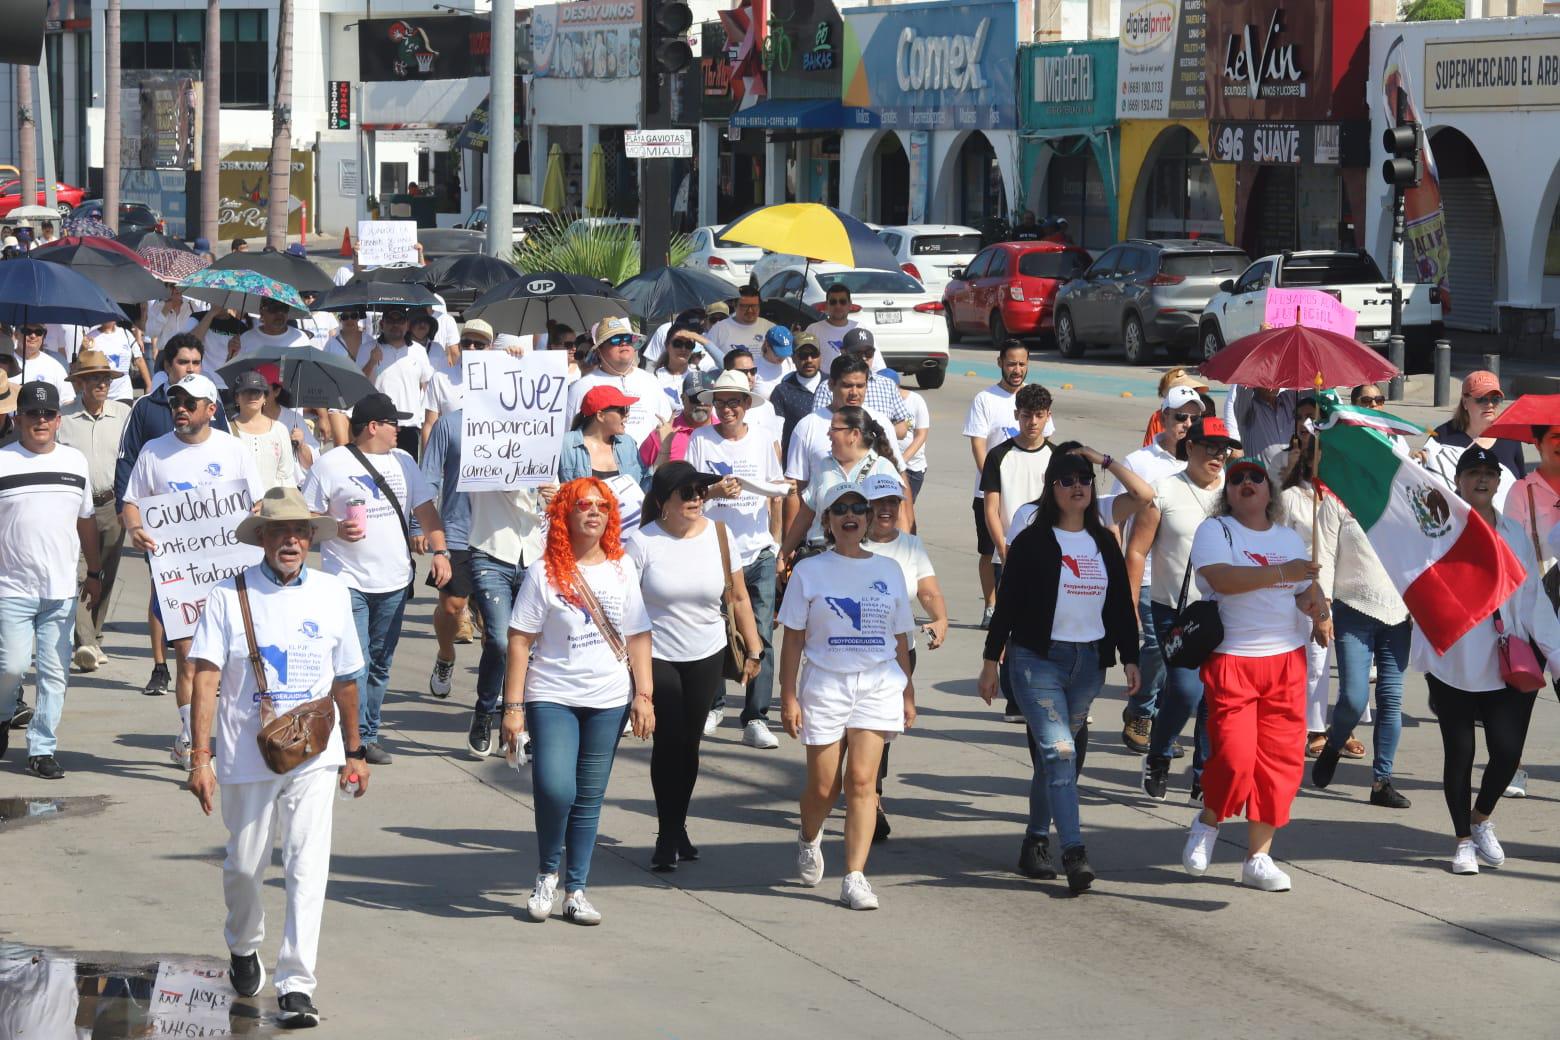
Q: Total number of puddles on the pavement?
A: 2